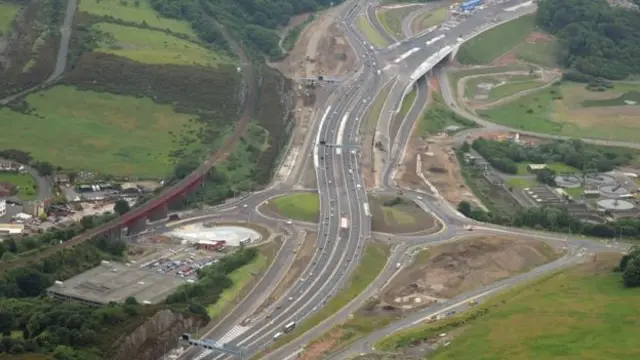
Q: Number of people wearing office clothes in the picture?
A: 0